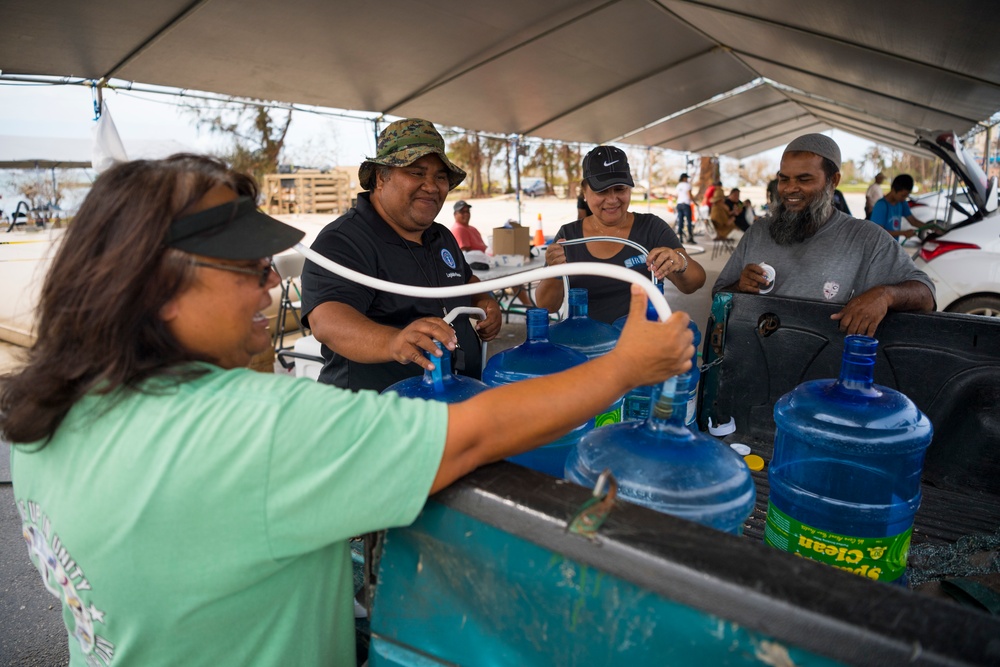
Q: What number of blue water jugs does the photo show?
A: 6